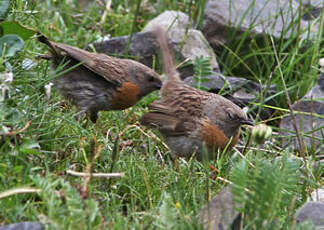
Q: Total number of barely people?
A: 0